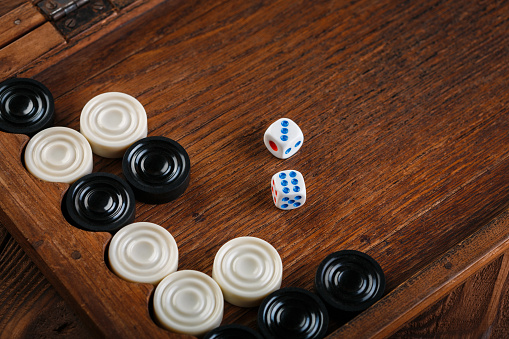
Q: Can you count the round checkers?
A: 11